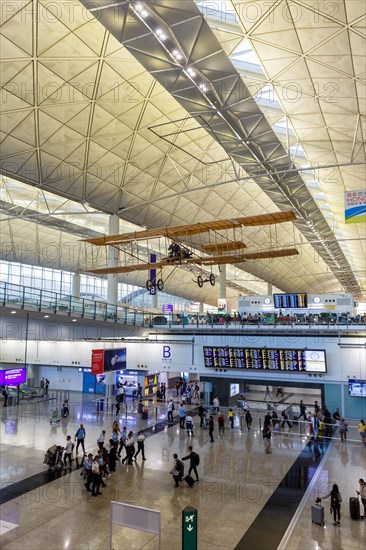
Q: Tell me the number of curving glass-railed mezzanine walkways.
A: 1